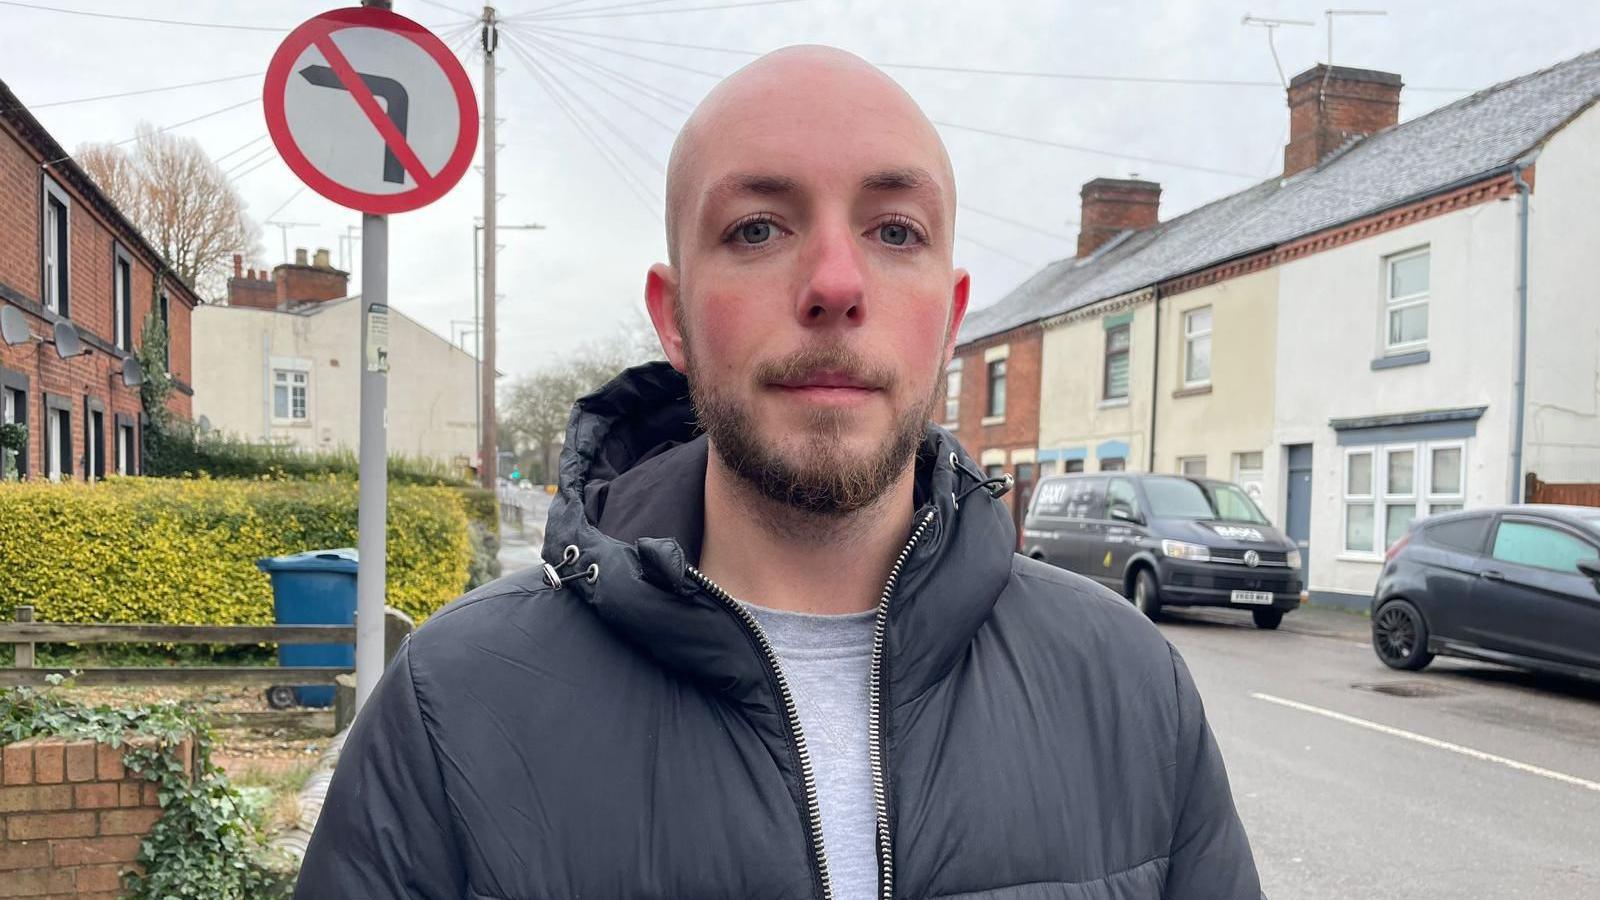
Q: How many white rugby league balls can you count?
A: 0